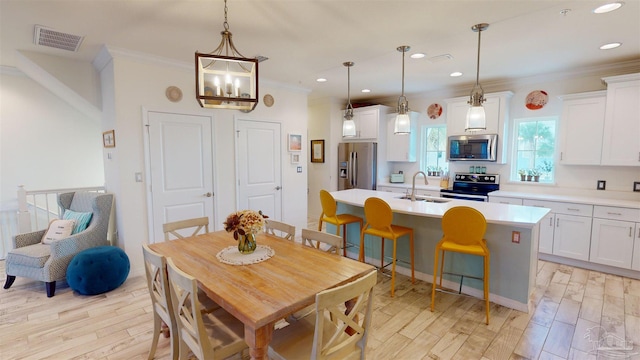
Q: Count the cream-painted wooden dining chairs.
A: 6